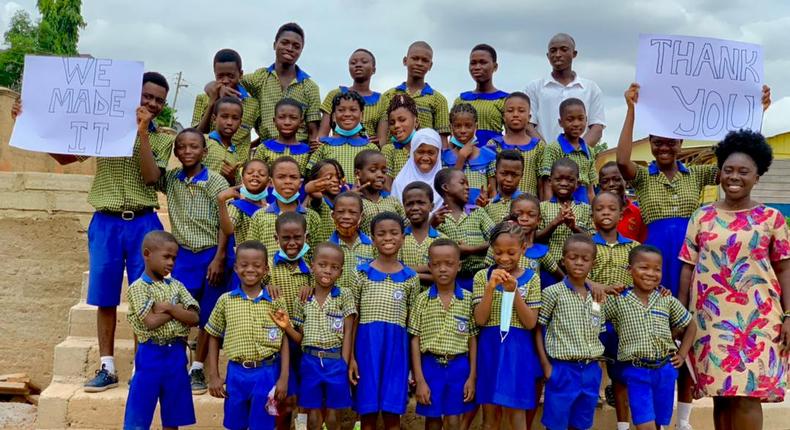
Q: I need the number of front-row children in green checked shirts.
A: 8